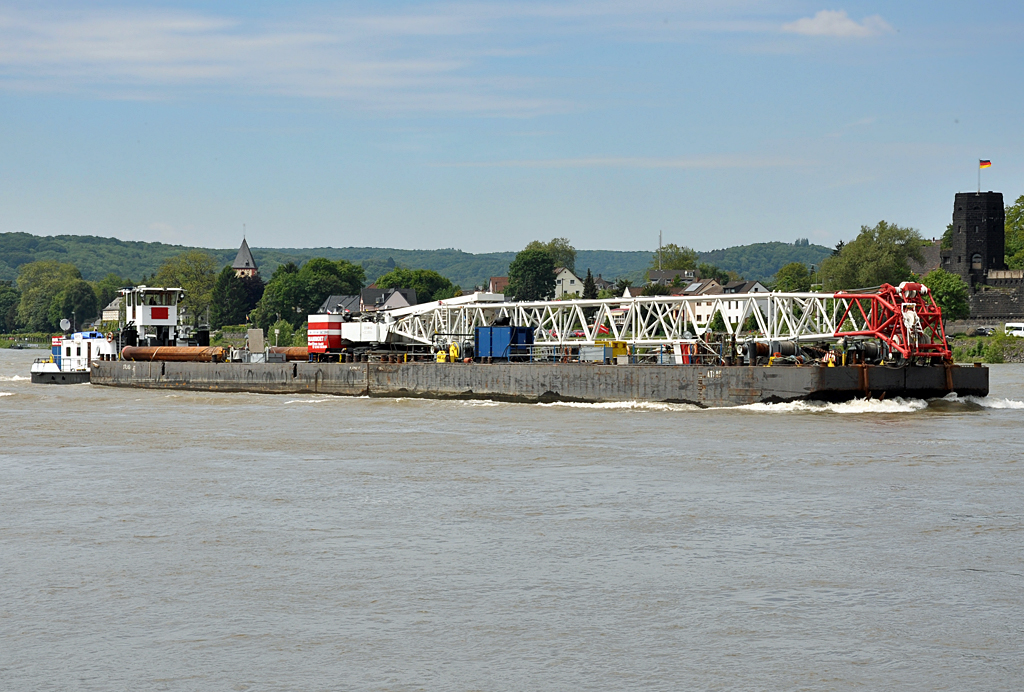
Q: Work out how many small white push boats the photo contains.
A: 1